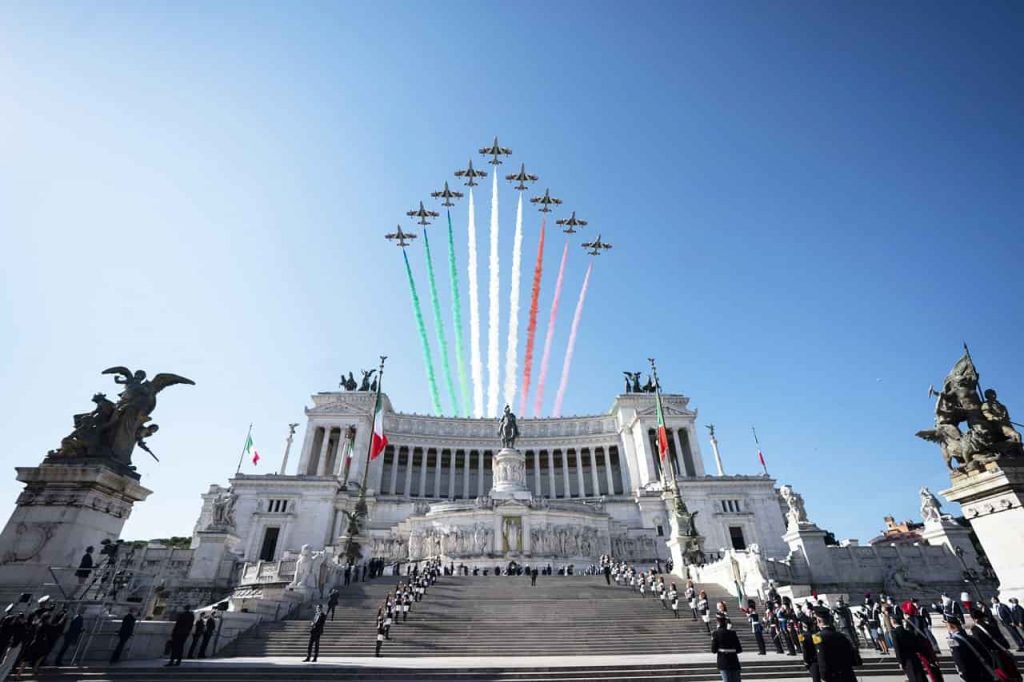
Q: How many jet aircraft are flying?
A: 9